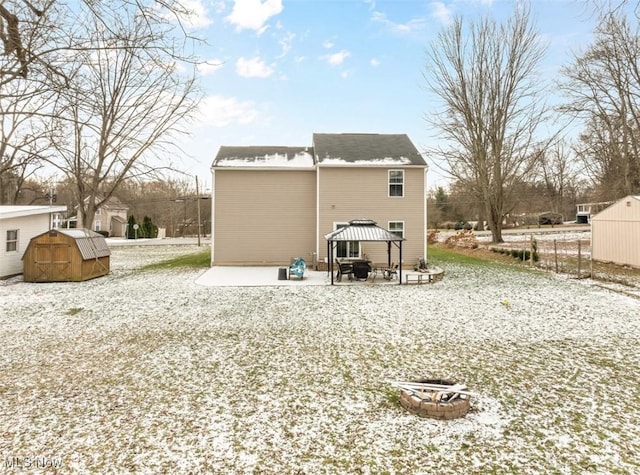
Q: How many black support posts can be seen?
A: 4